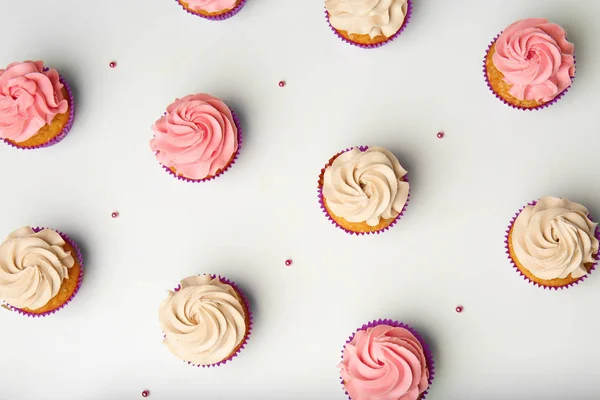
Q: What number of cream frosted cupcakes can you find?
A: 5